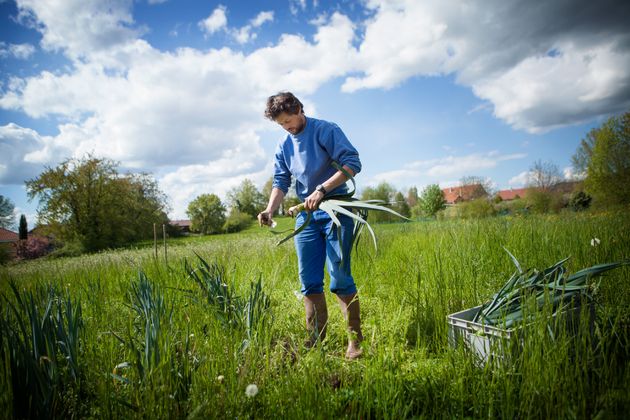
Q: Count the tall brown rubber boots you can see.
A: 2